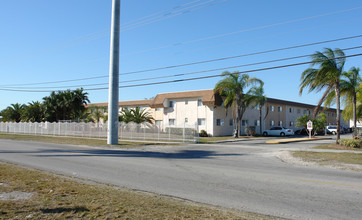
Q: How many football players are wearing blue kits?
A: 0